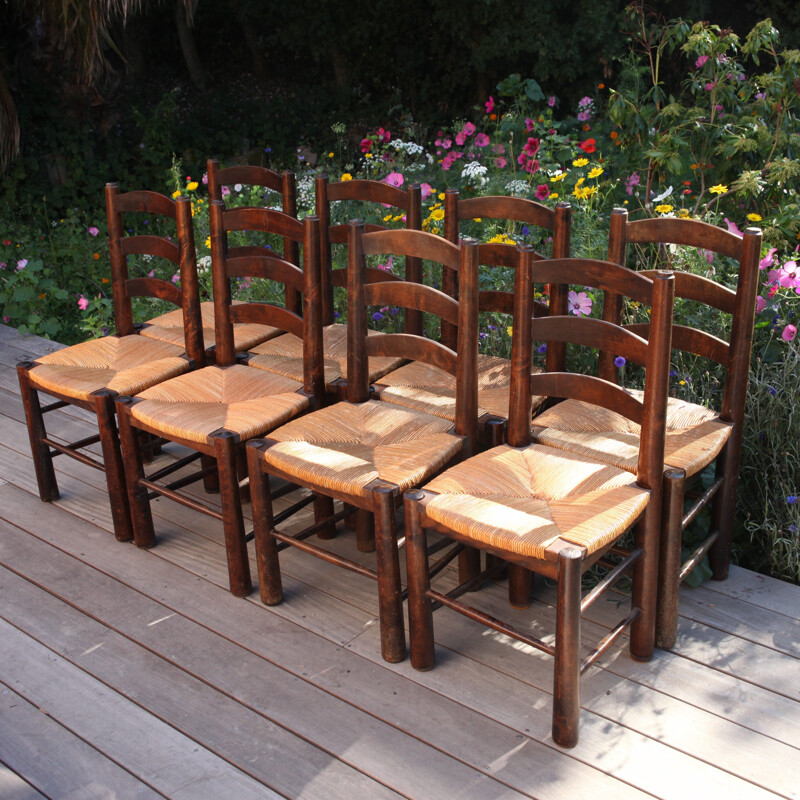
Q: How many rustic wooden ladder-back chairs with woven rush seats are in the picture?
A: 8